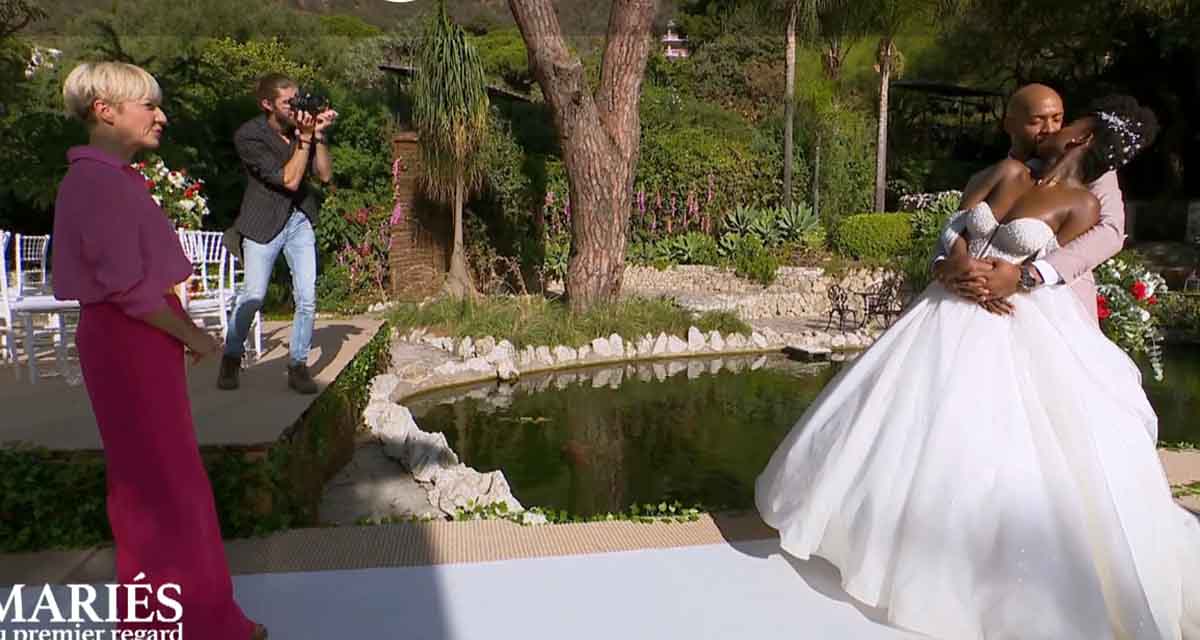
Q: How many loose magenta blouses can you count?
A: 1